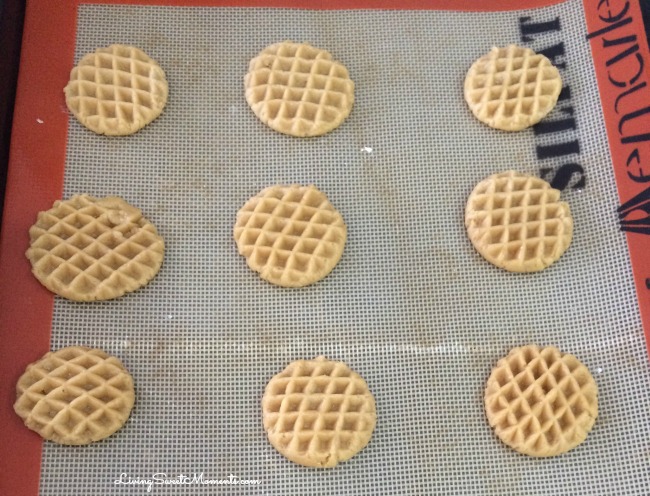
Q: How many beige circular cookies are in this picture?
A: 9